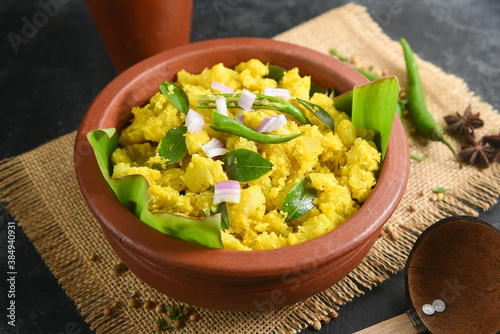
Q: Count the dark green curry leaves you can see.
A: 6